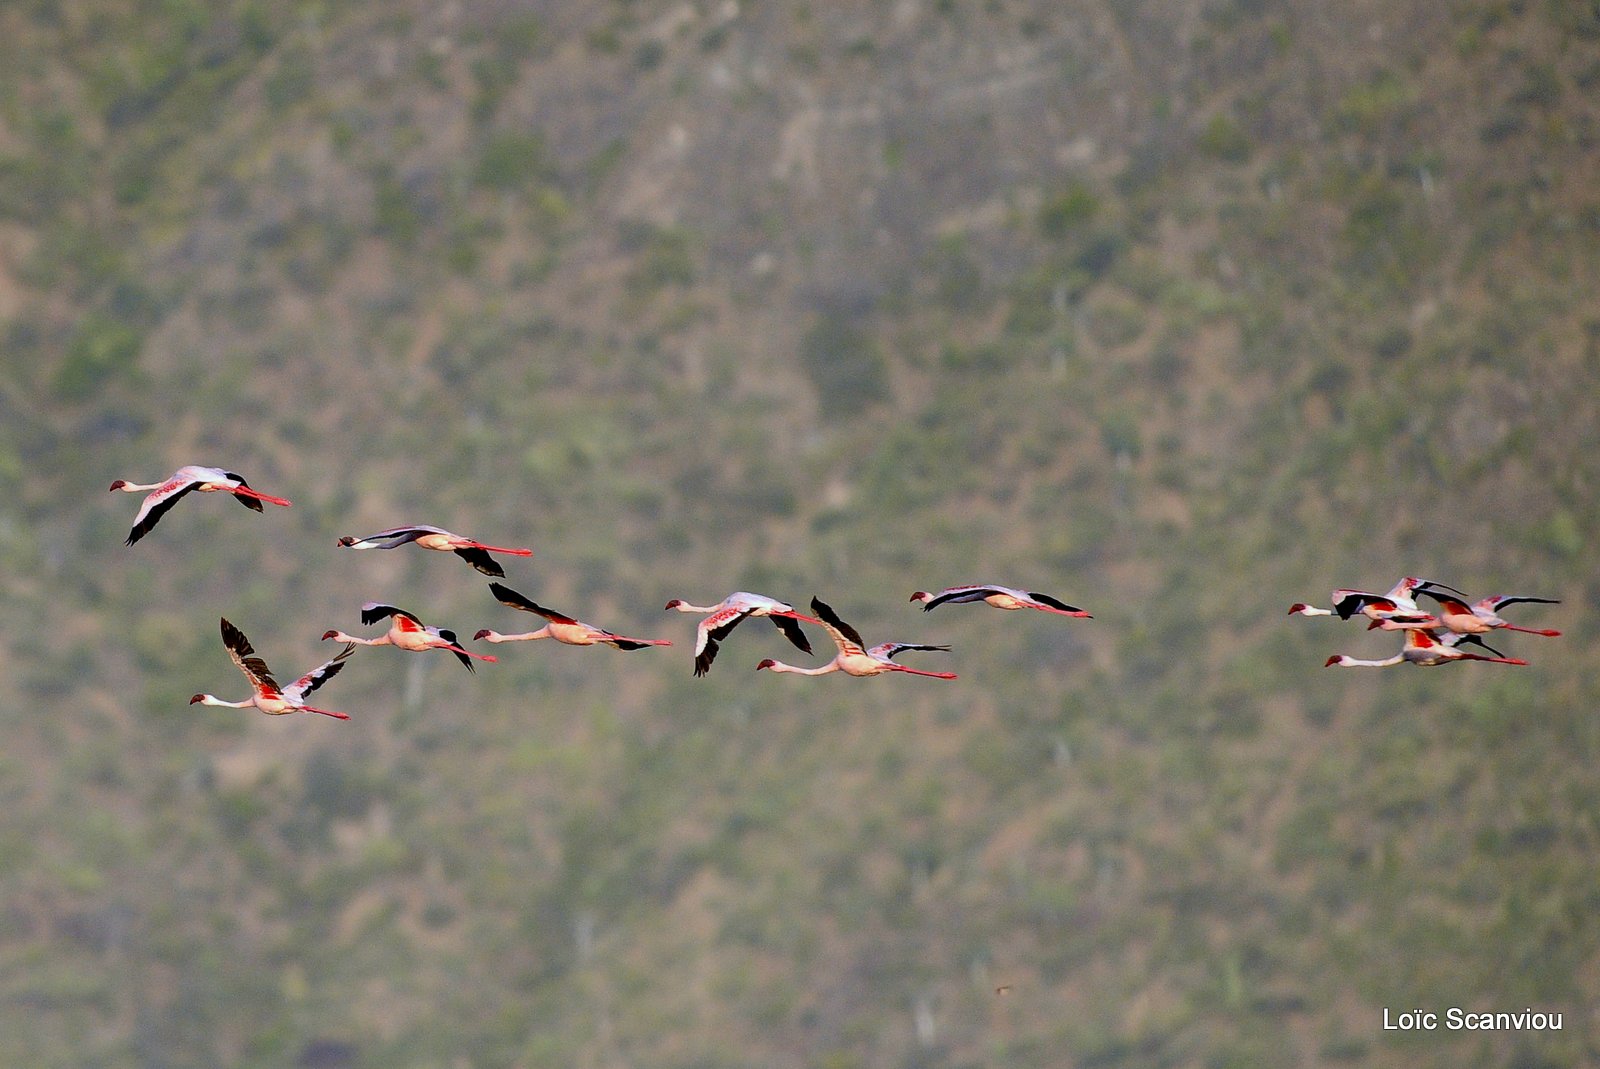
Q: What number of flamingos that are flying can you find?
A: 11